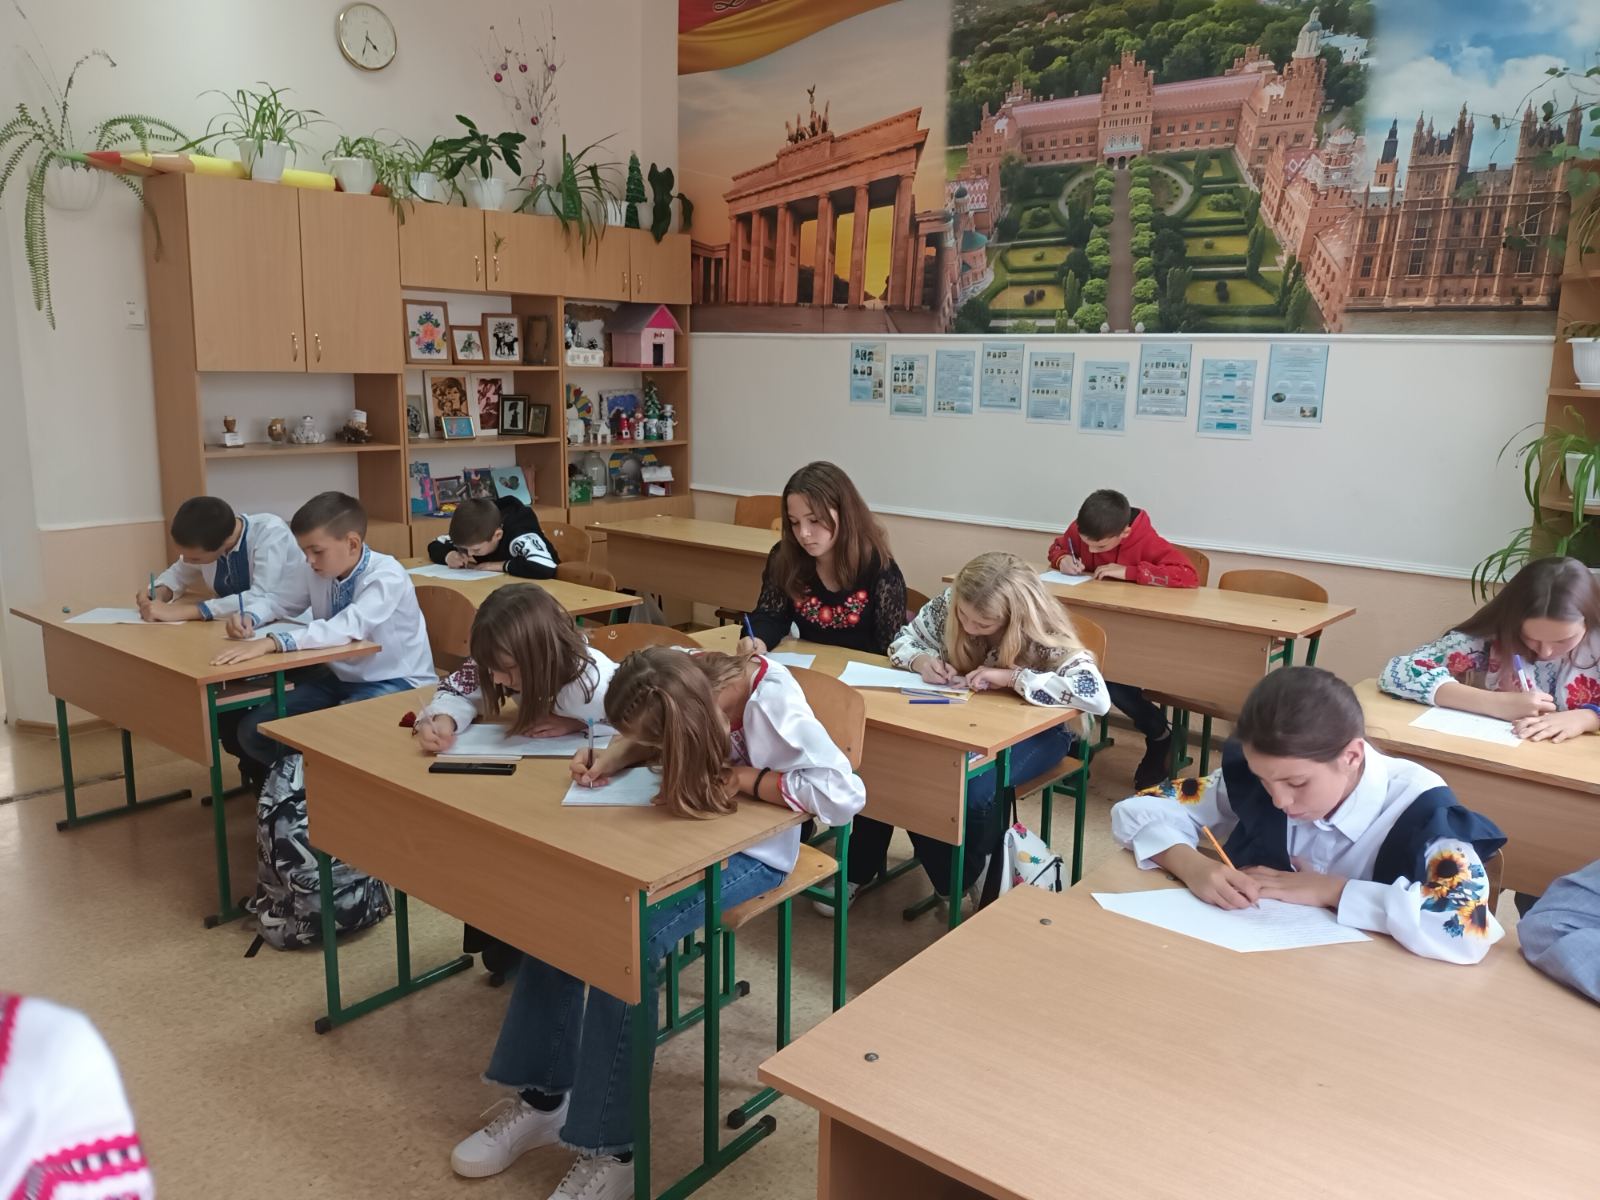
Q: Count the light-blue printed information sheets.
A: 9